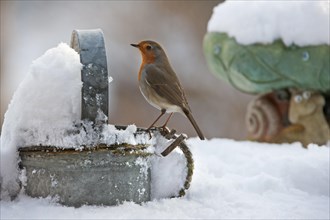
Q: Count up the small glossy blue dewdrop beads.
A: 2